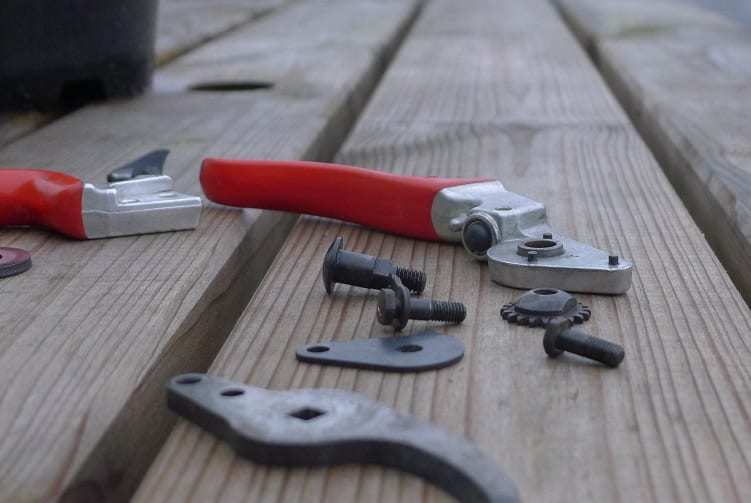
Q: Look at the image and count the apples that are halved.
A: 0